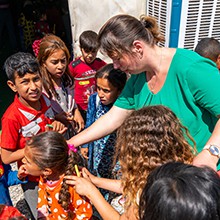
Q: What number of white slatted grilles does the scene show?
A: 2